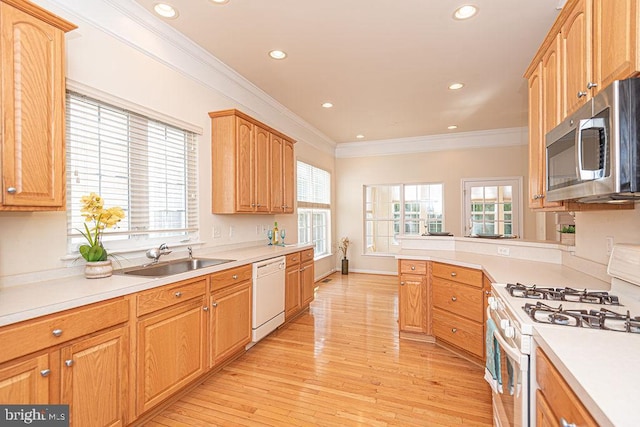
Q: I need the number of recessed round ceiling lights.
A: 8